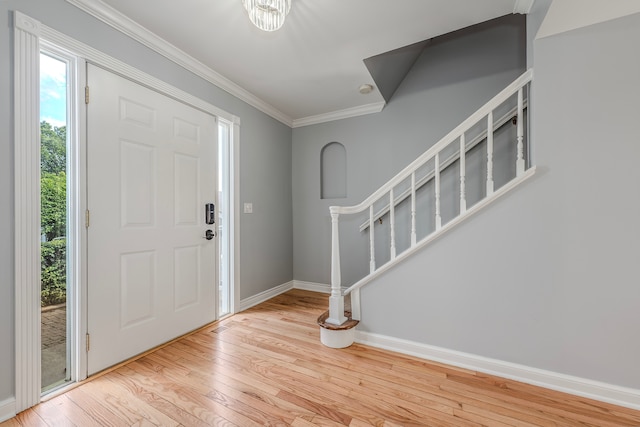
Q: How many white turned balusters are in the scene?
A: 7